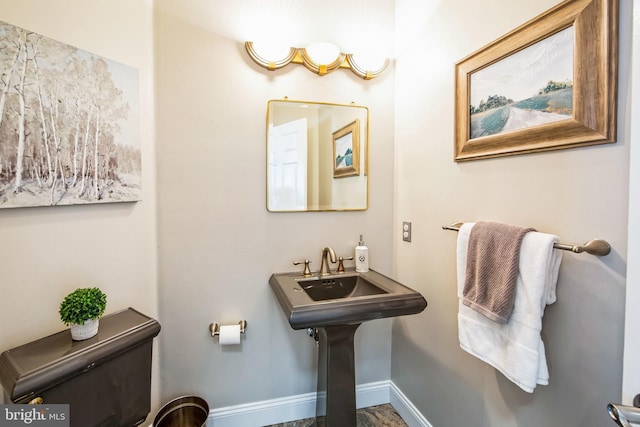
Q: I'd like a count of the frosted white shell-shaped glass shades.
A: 3